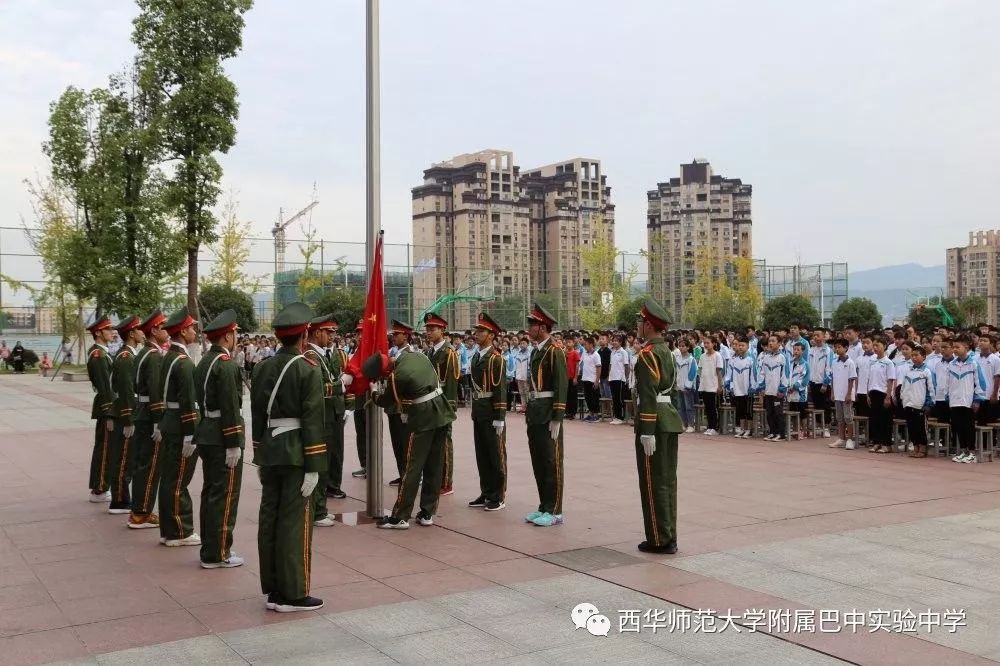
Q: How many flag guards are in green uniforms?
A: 15